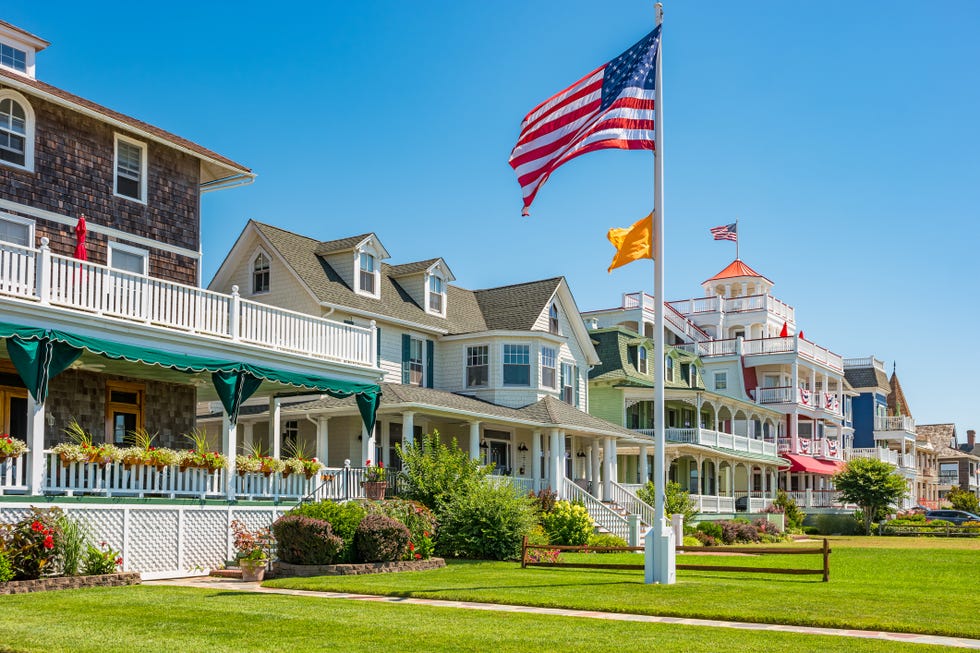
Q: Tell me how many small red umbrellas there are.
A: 3